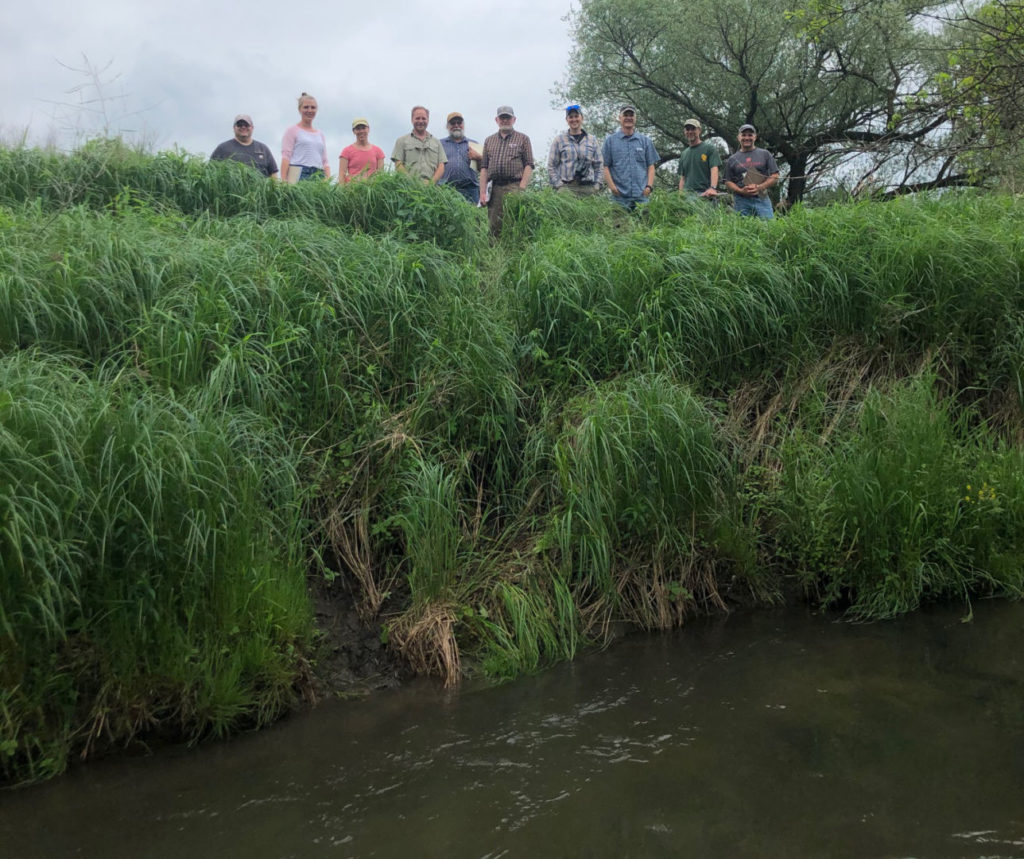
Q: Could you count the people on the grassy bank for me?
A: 10